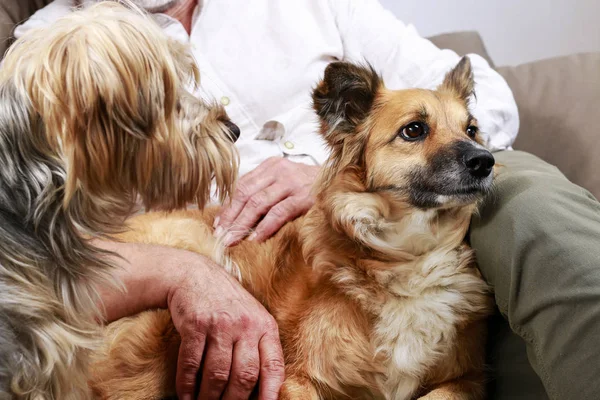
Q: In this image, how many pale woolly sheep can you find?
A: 0